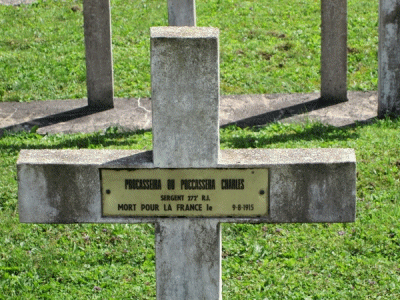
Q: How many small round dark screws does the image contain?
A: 2